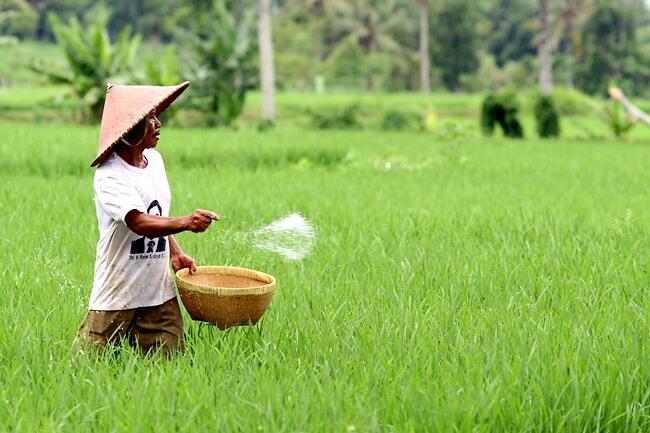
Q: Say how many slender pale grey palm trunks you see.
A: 3